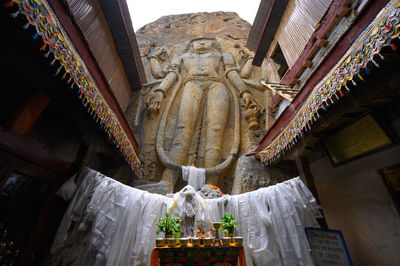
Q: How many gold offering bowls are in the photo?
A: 7